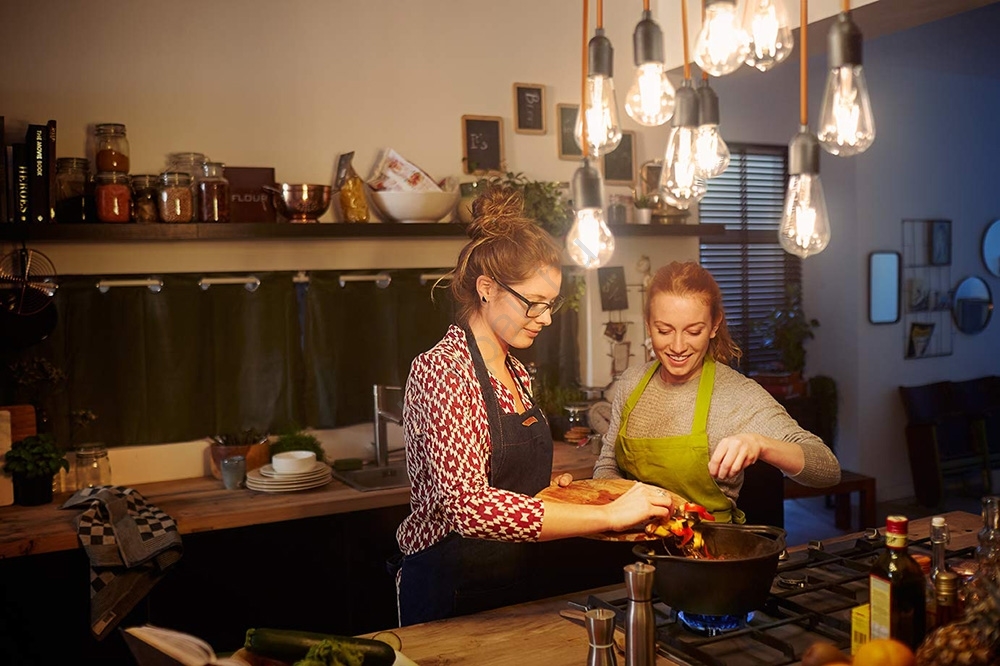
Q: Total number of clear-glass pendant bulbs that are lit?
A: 9